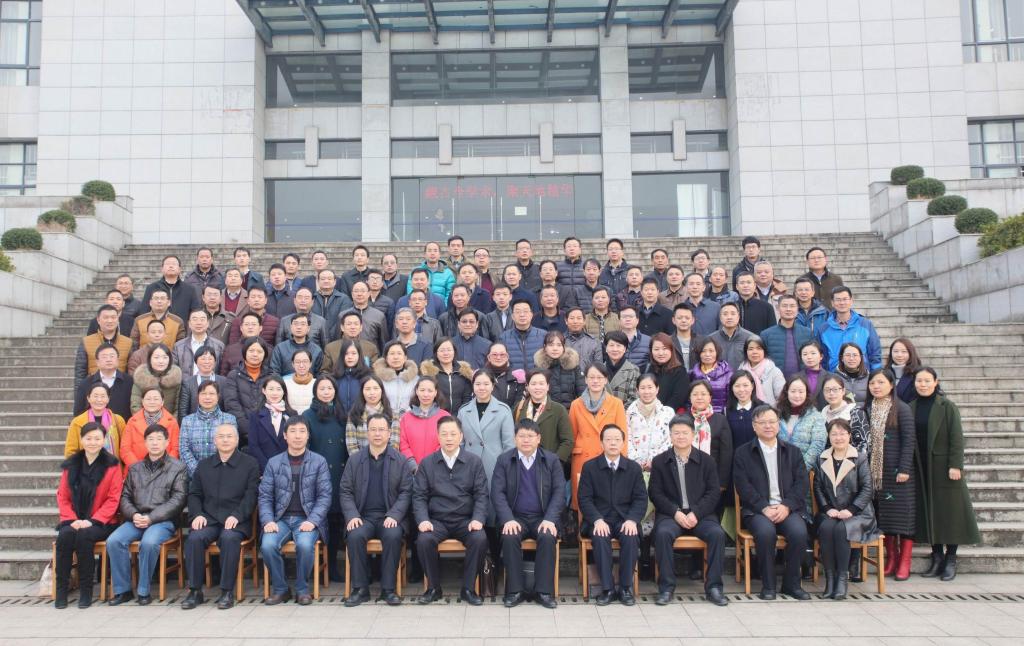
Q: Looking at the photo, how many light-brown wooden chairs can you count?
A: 11